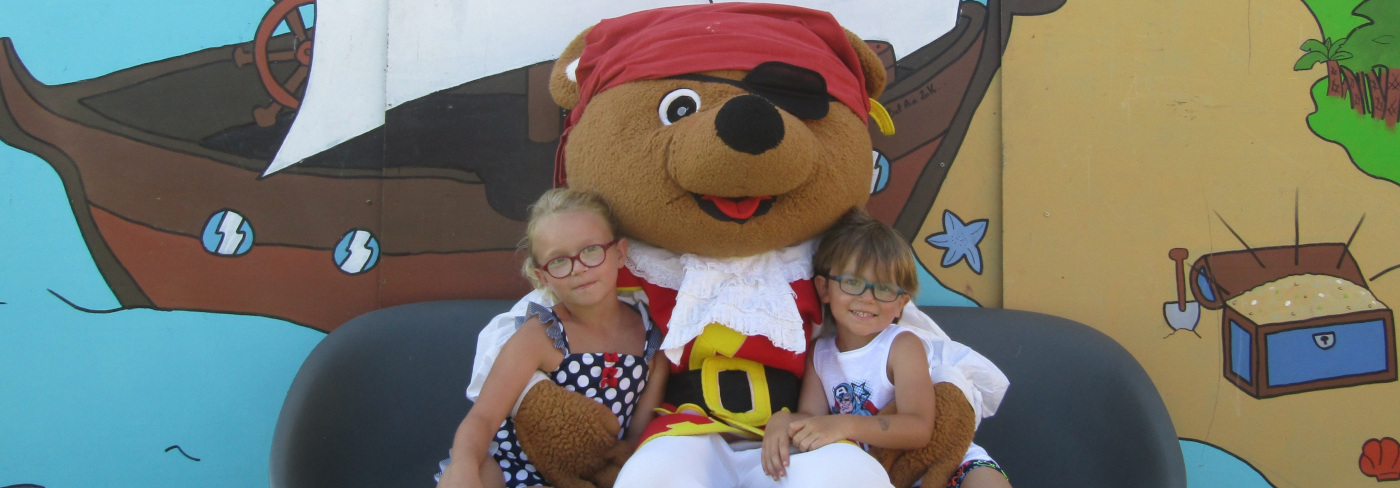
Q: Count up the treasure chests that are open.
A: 1